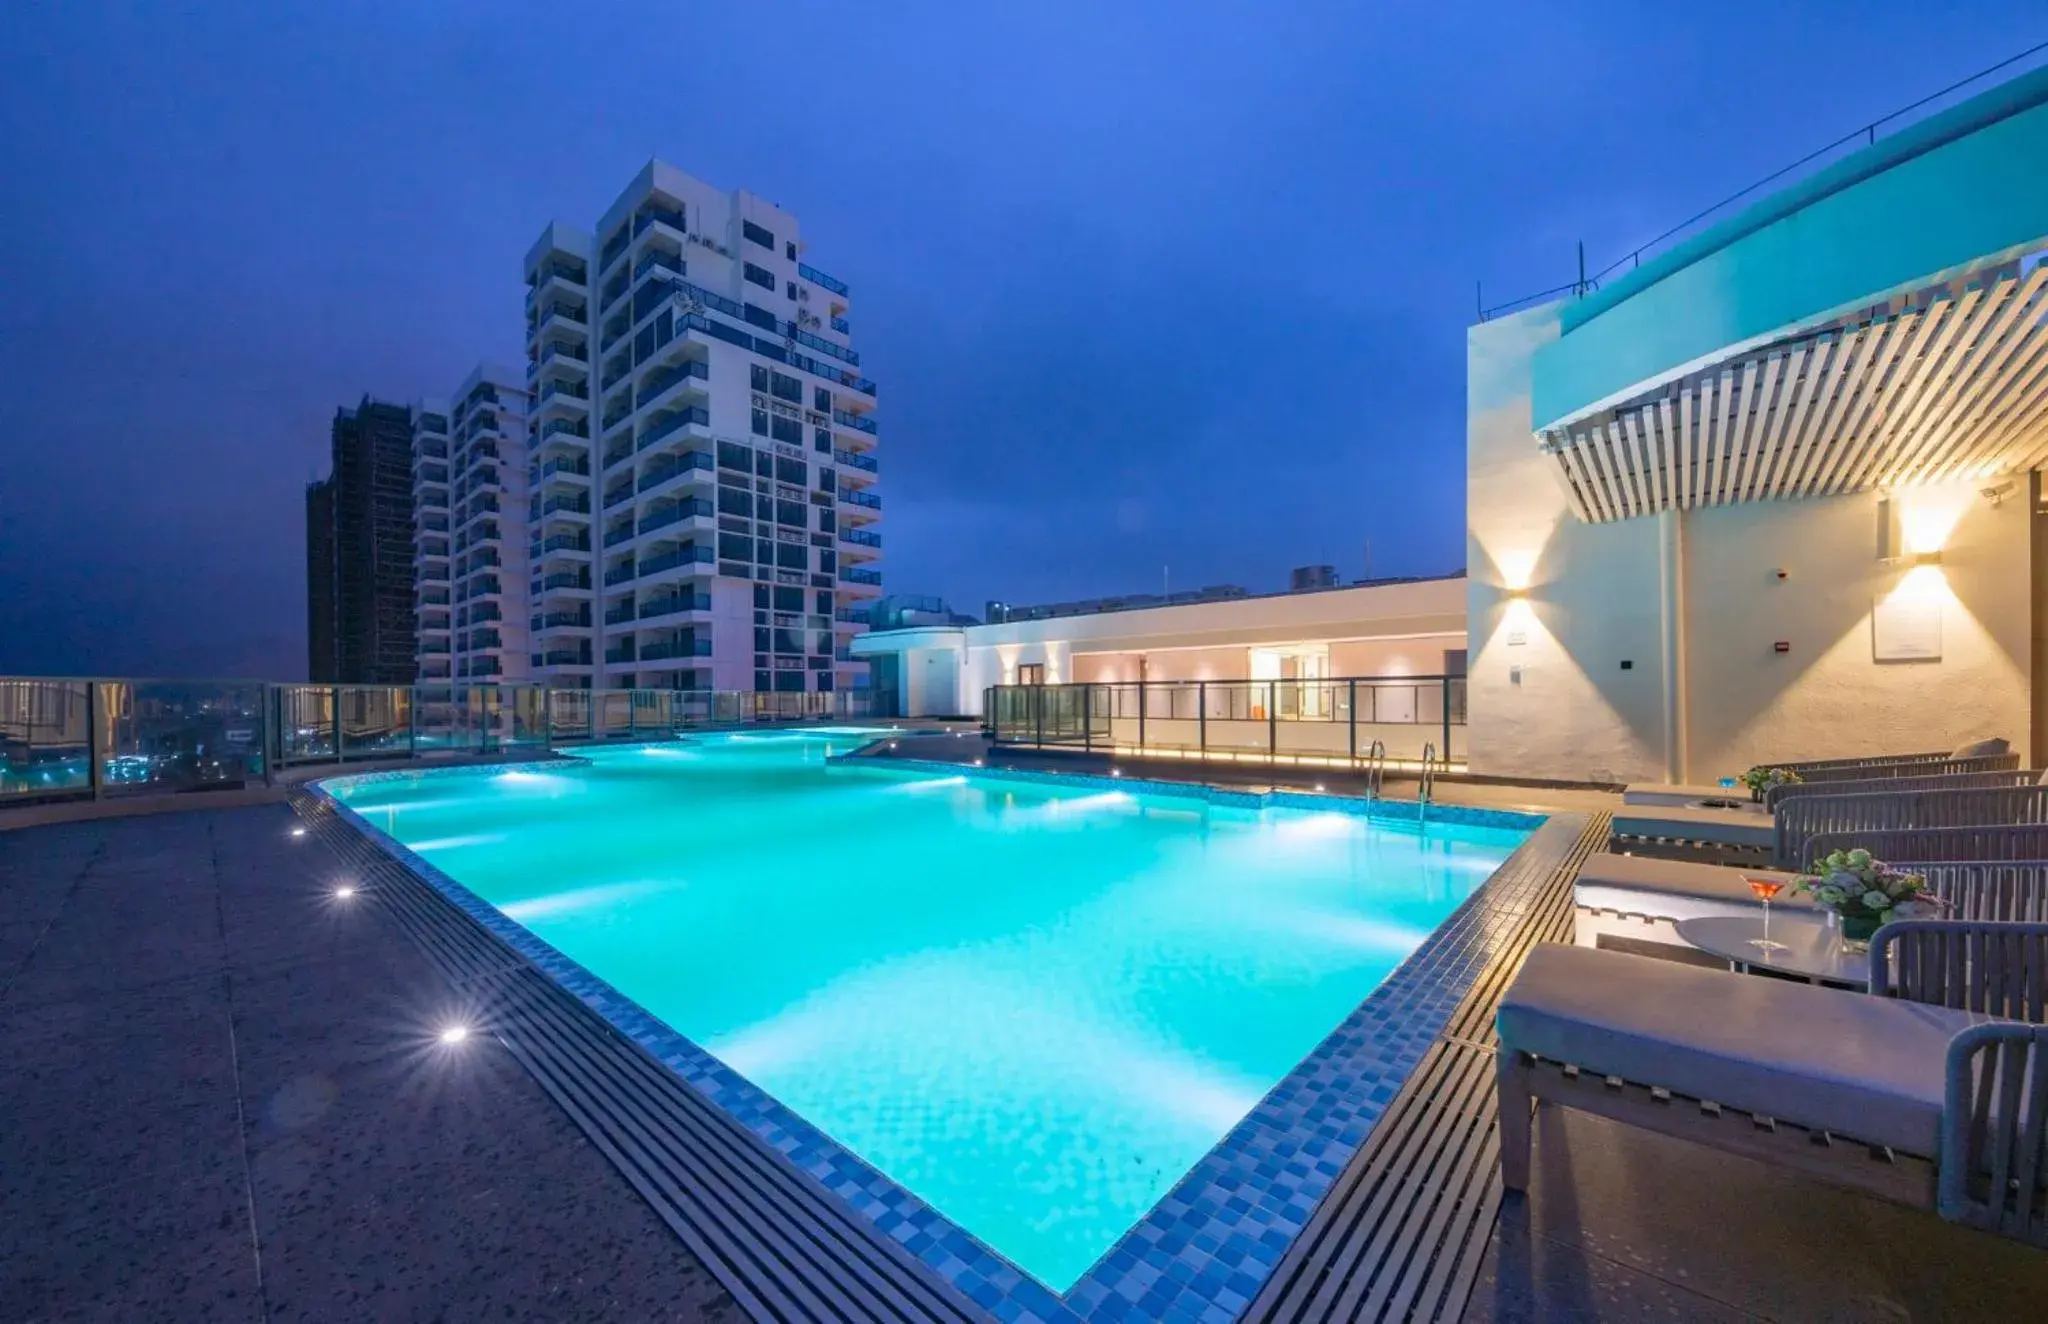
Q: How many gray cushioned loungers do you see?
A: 4